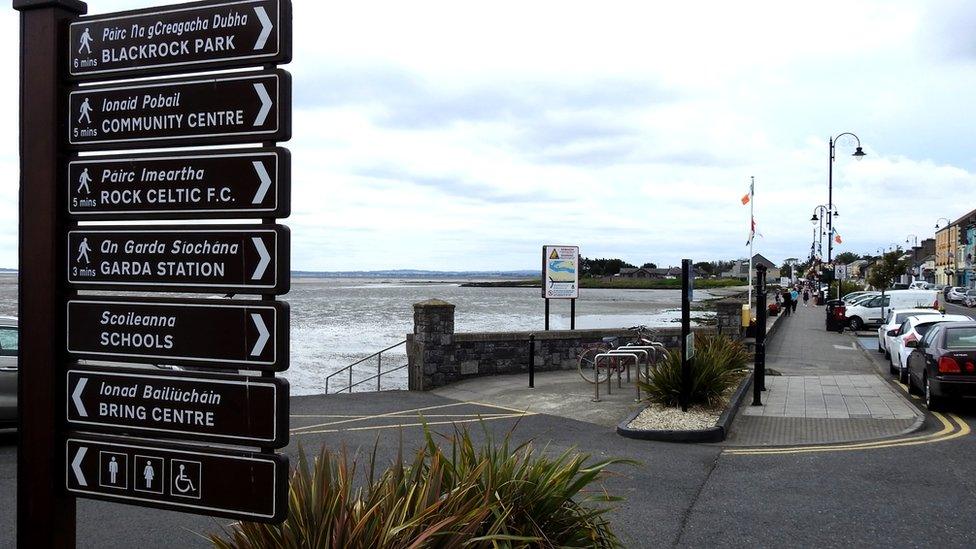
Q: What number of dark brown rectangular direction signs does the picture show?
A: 7